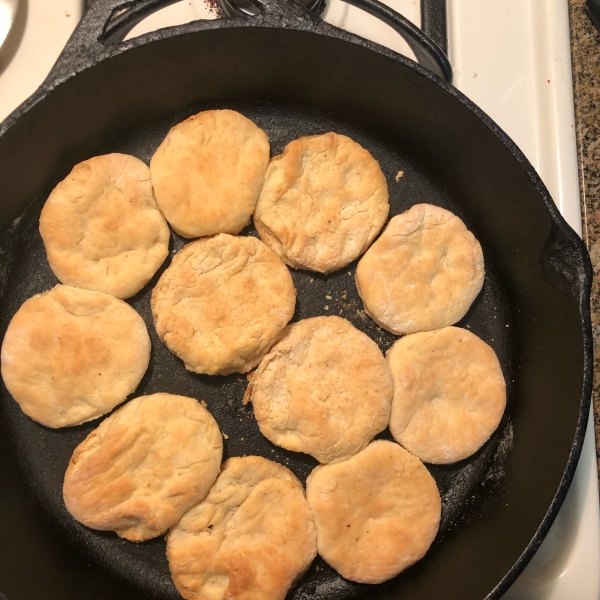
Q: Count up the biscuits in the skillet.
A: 11